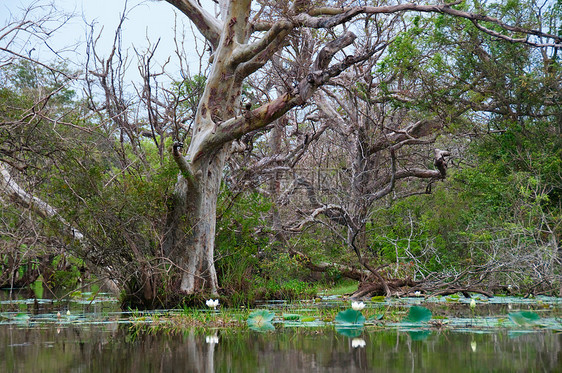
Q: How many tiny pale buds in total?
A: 3